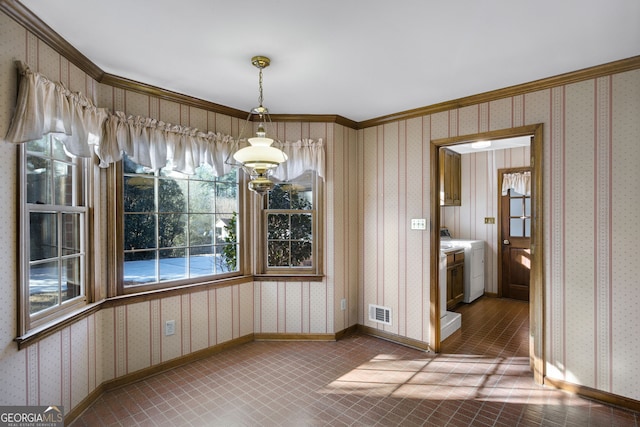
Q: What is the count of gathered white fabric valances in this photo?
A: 4